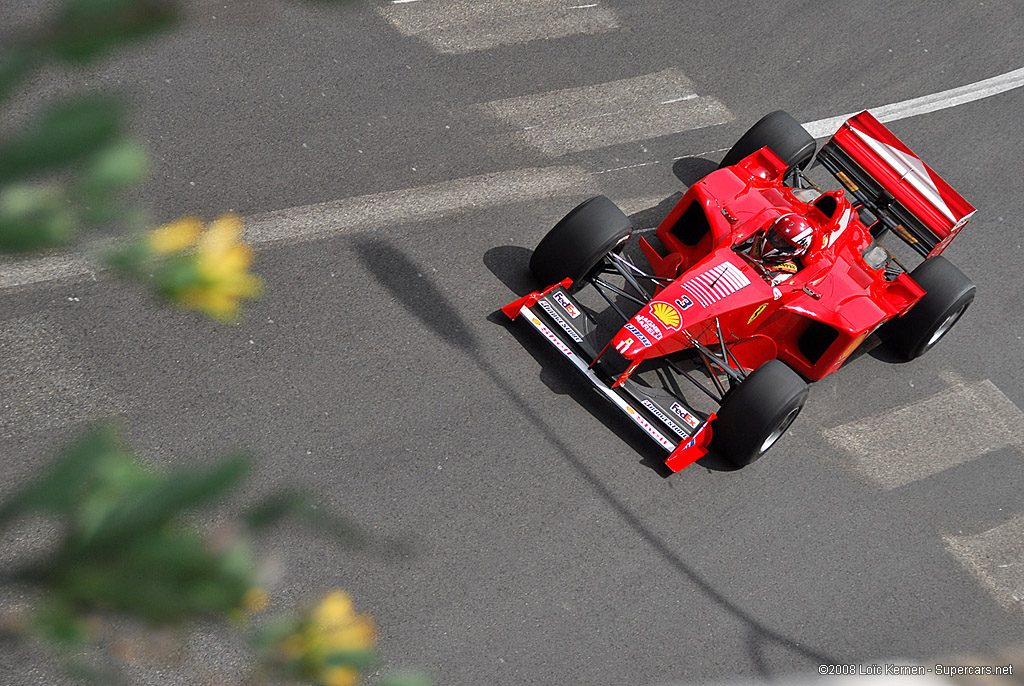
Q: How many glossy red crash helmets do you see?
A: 1